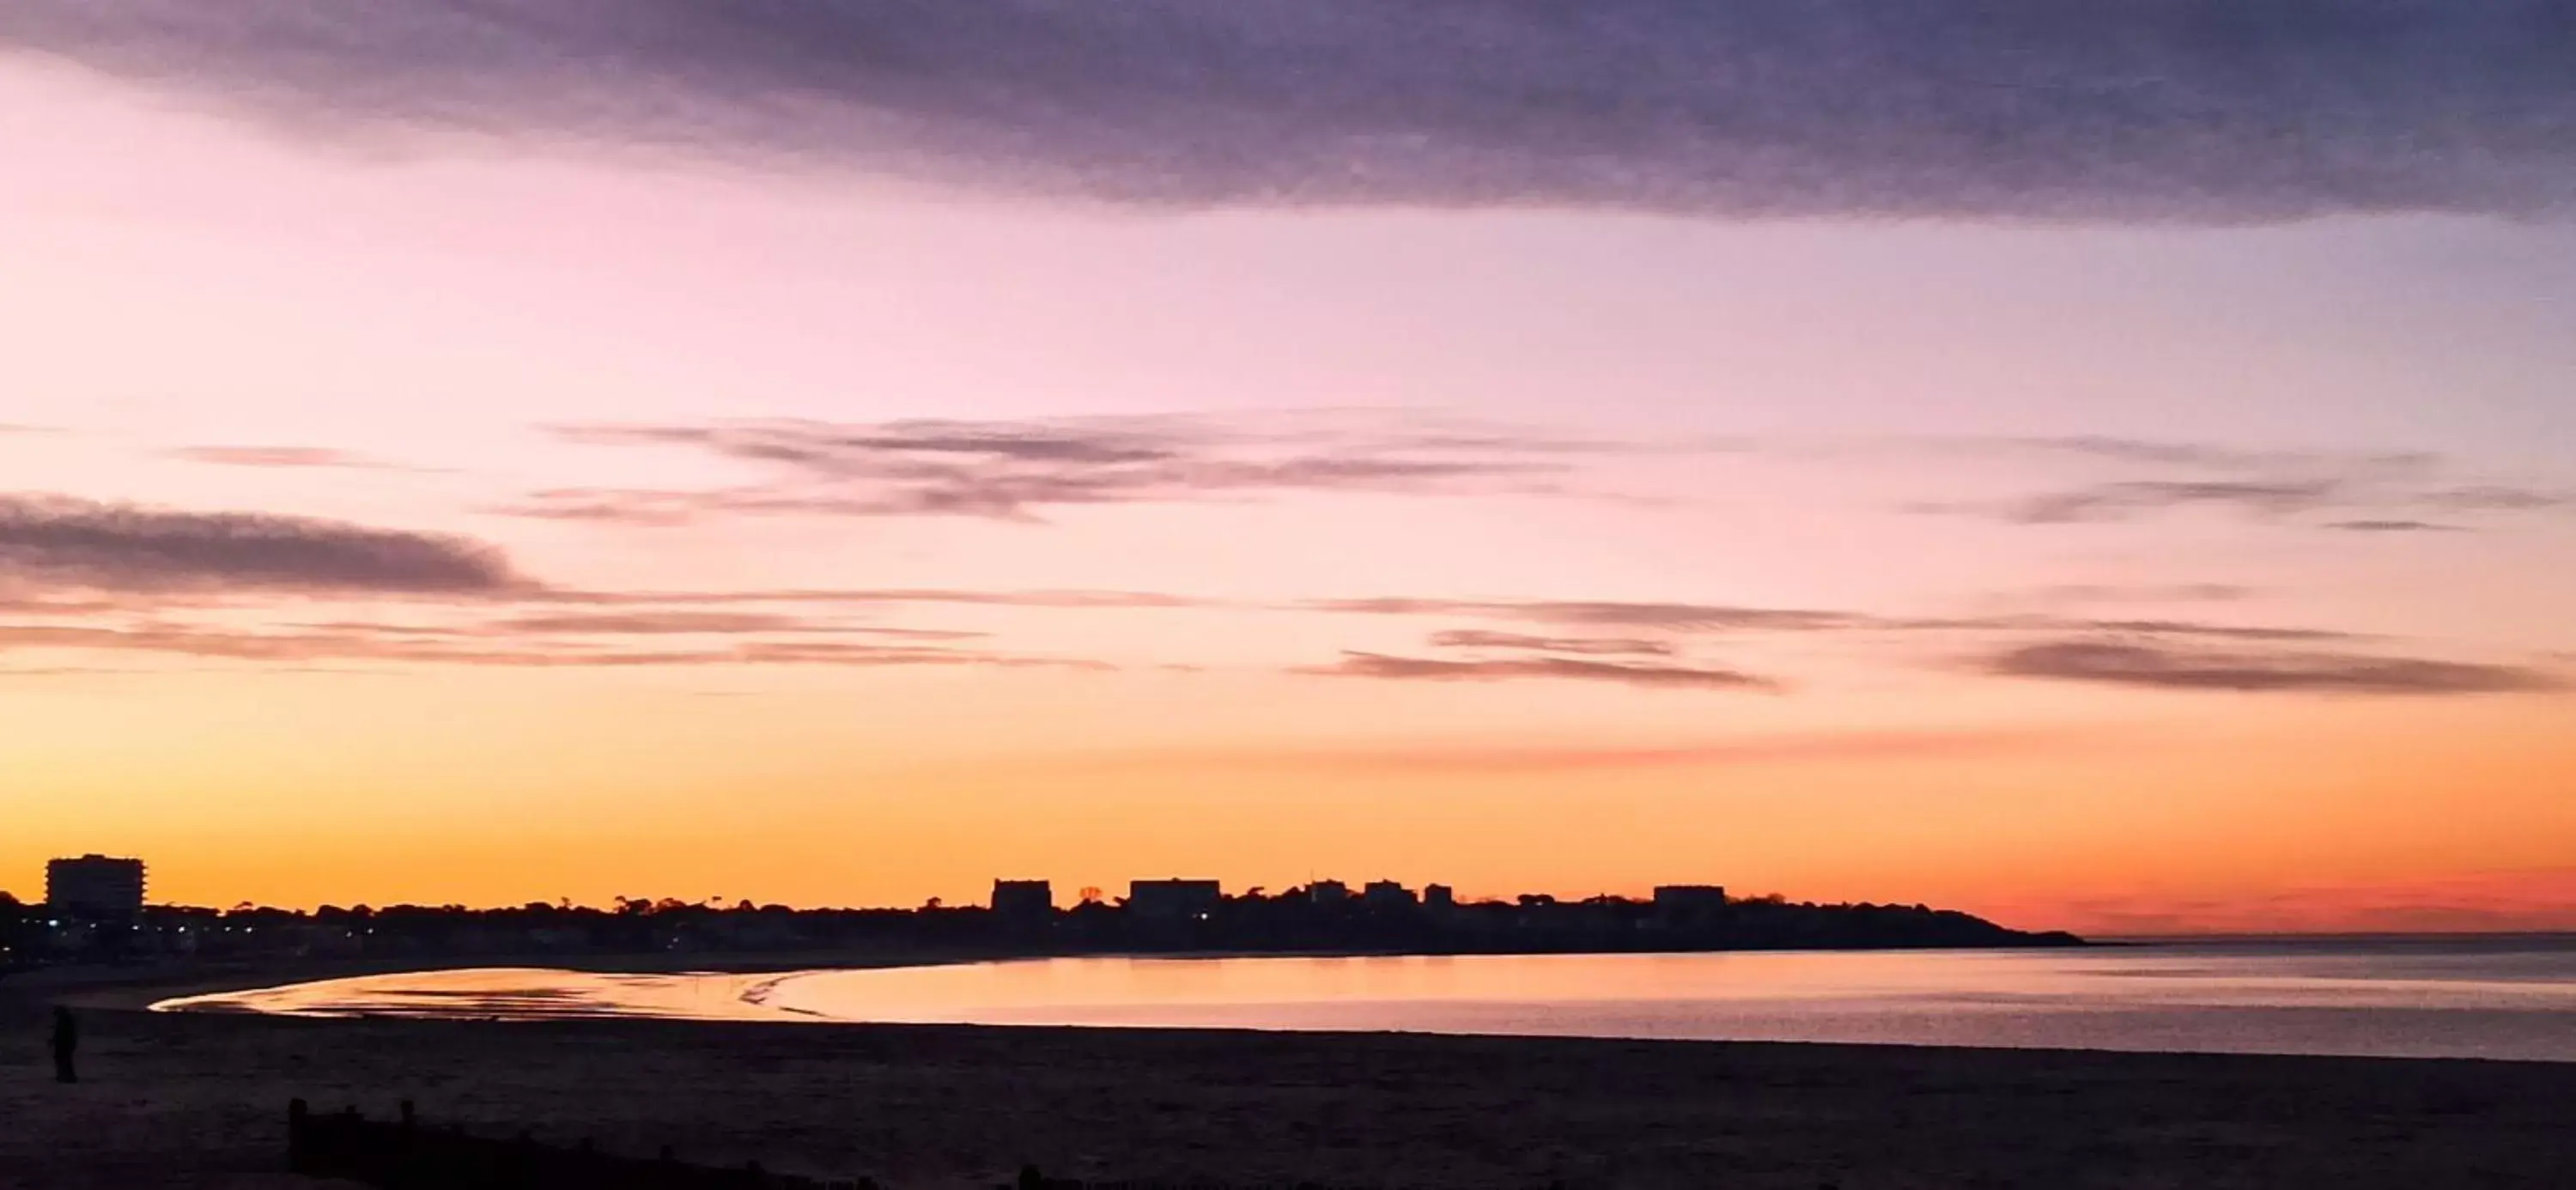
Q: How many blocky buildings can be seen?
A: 7